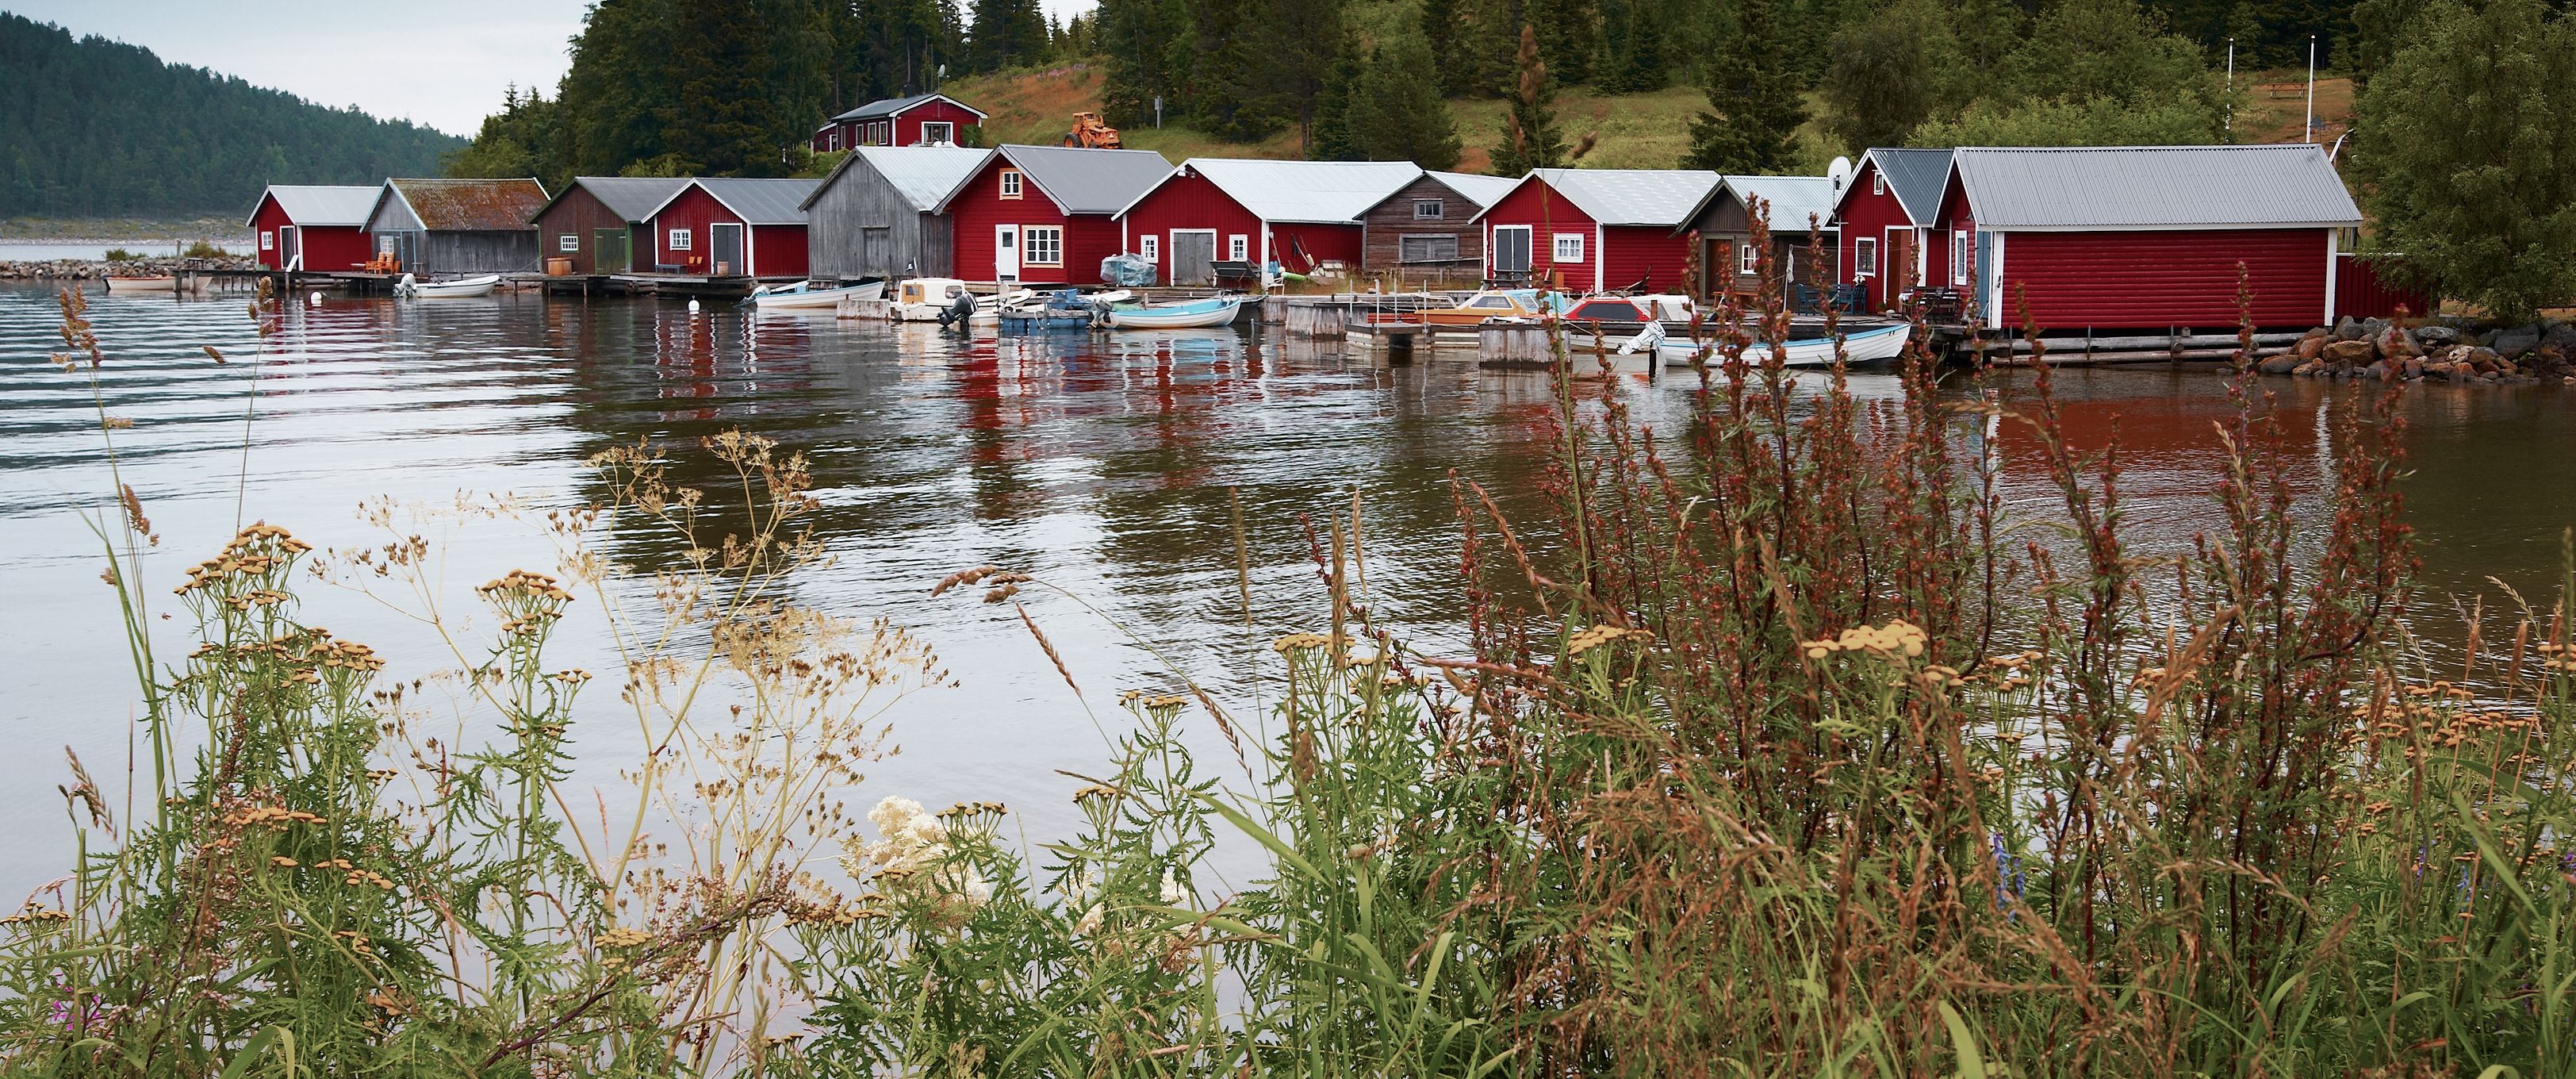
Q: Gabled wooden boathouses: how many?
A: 12